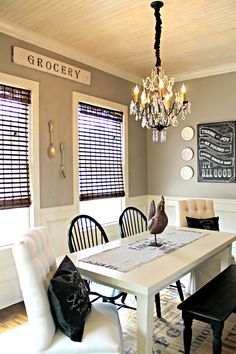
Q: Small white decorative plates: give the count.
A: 3